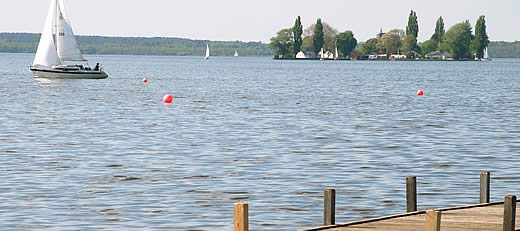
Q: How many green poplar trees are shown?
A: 5